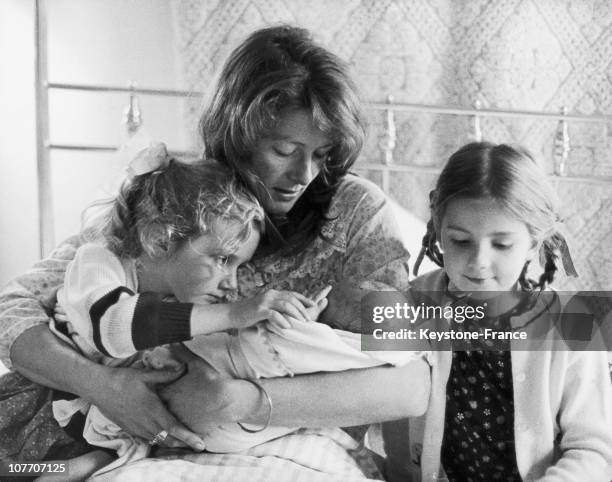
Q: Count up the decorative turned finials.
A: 4